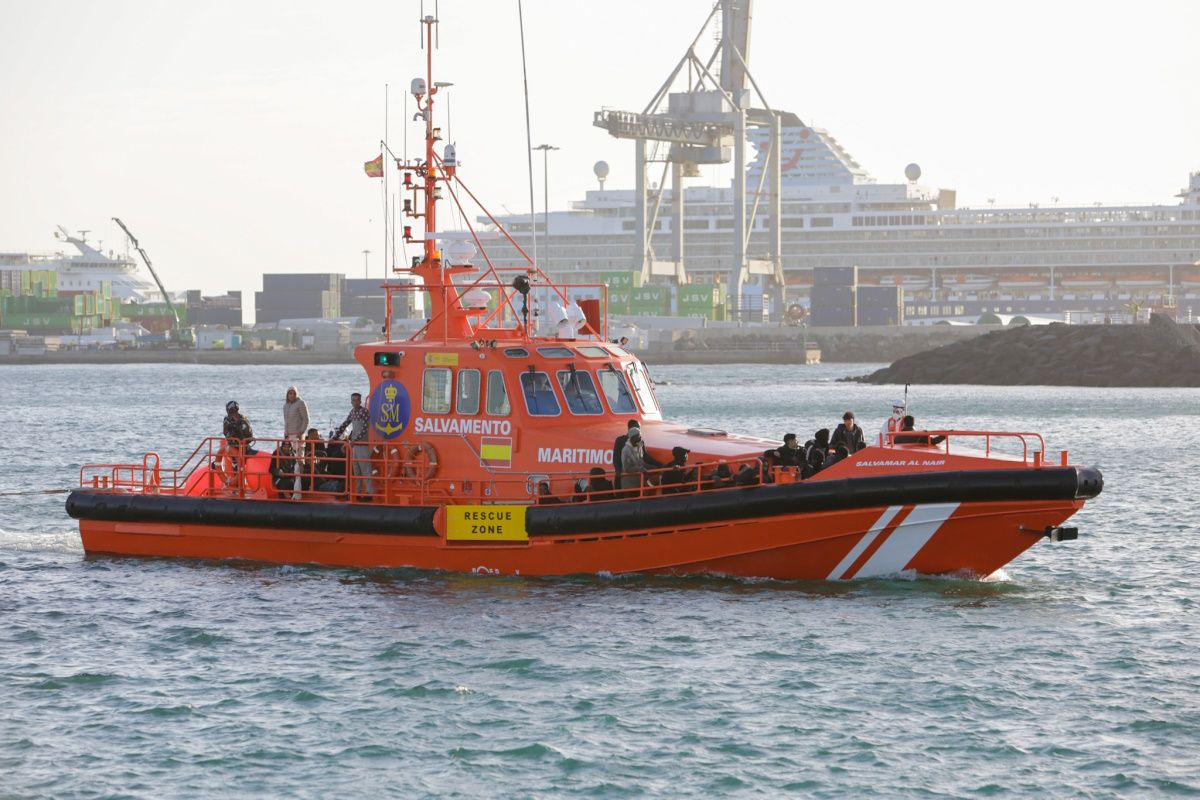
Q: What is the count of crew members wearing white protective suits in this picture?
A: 1